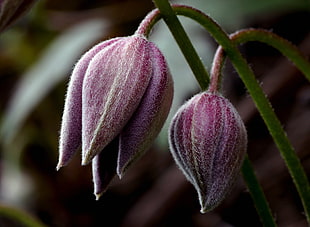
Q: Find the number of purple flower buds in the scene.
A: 2